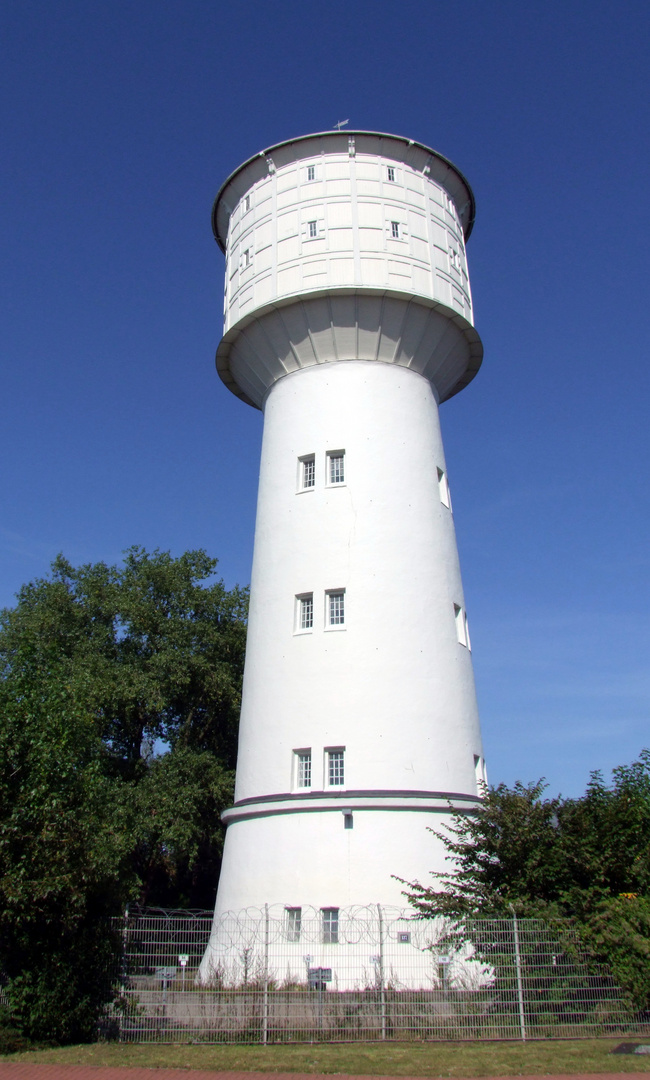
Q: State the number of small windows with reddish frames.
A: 0